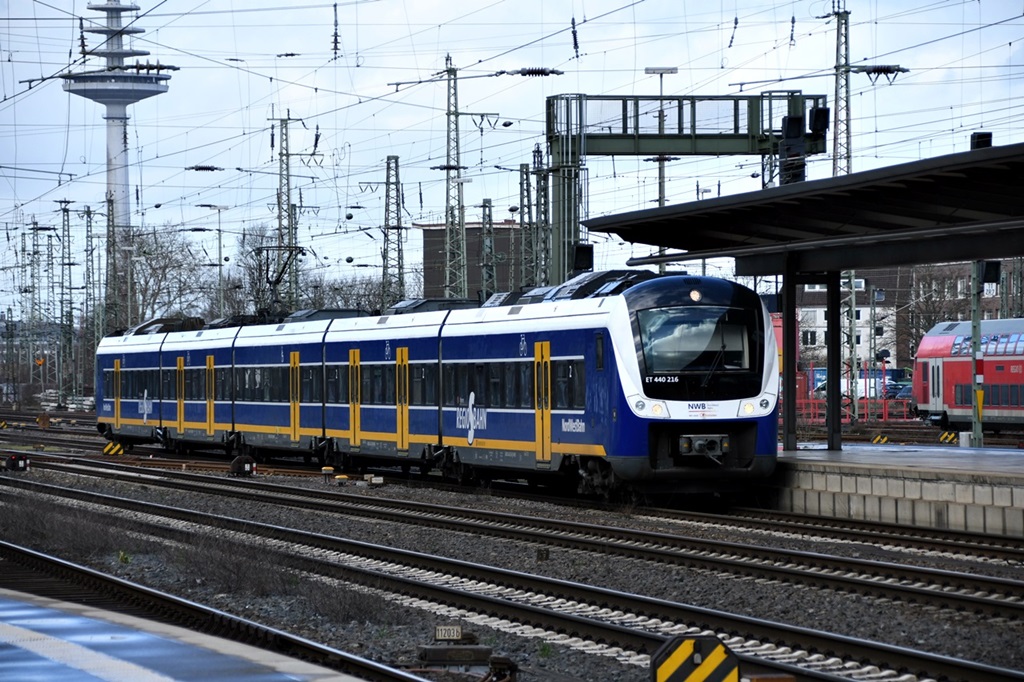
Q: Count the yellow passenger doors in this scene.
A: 7